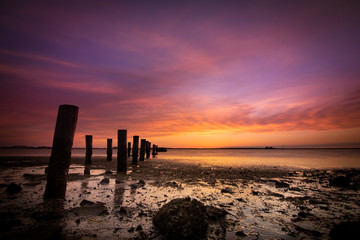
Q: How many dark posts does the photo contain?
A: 11